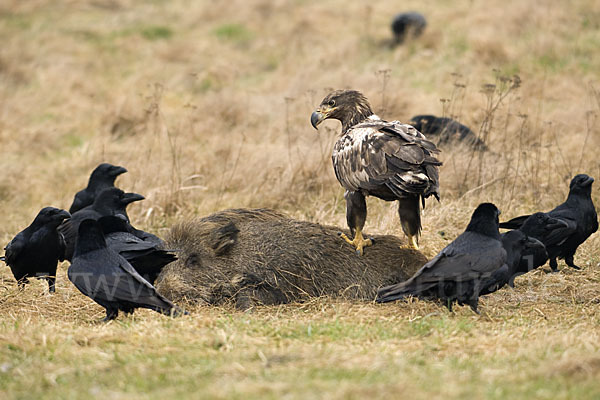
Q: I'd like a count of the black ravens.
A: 11